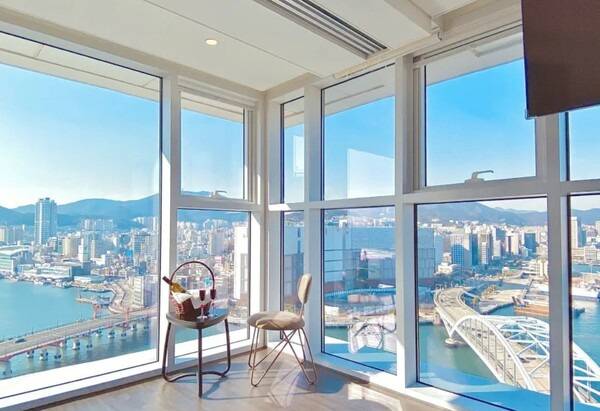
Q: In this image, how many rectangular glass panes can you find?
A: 11